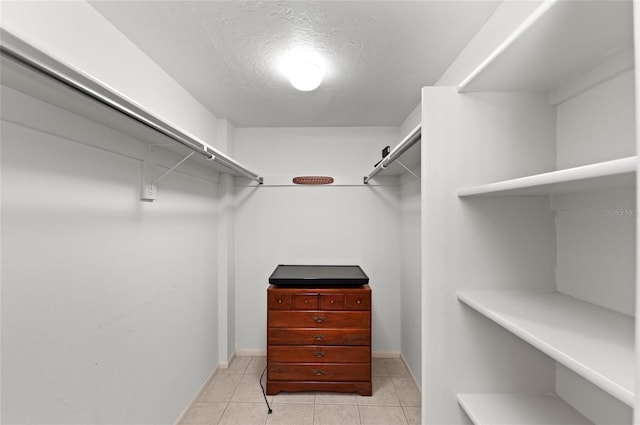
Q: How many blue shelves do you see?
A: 0